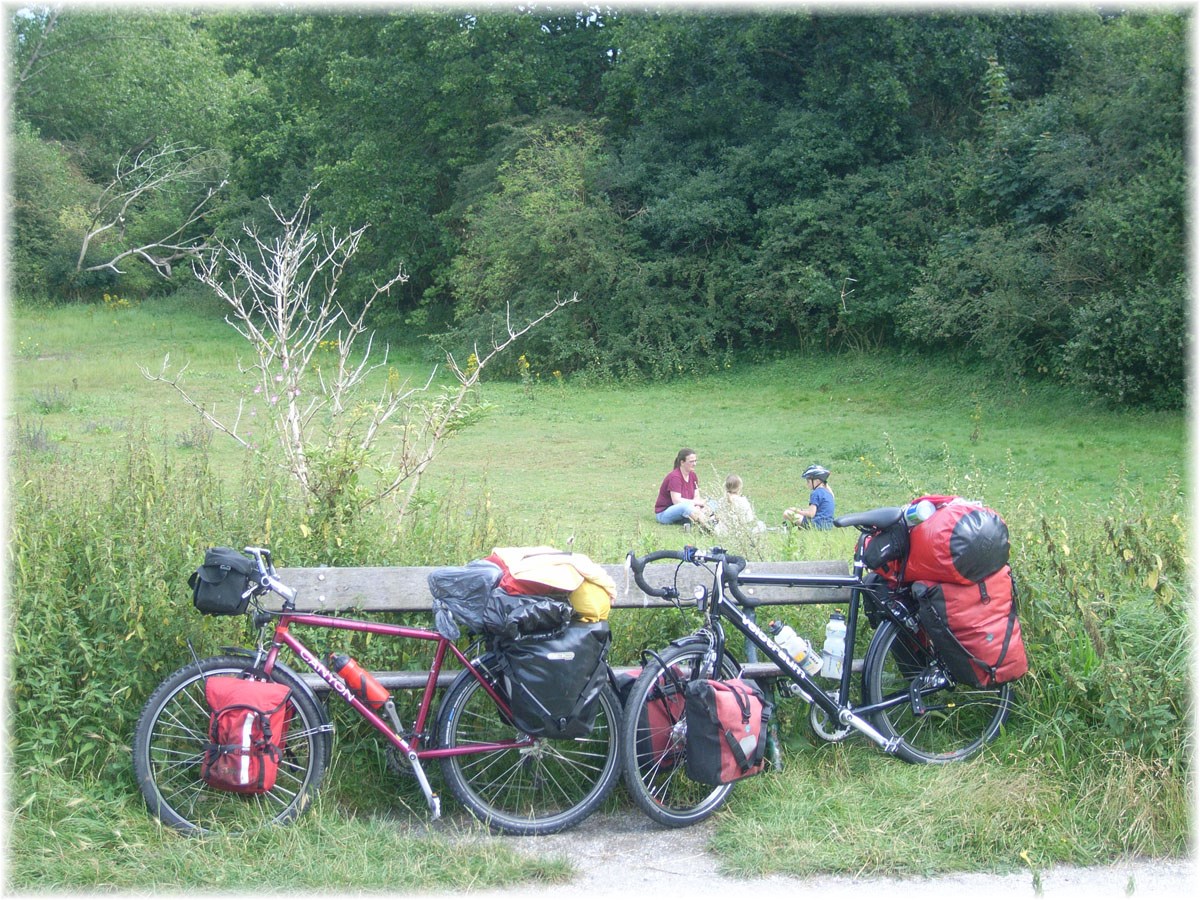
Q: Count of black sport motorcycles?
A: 0